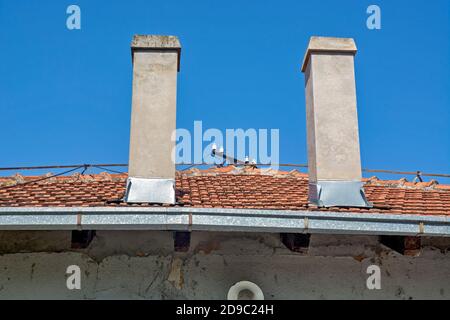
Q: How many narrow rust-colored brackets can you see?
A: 4